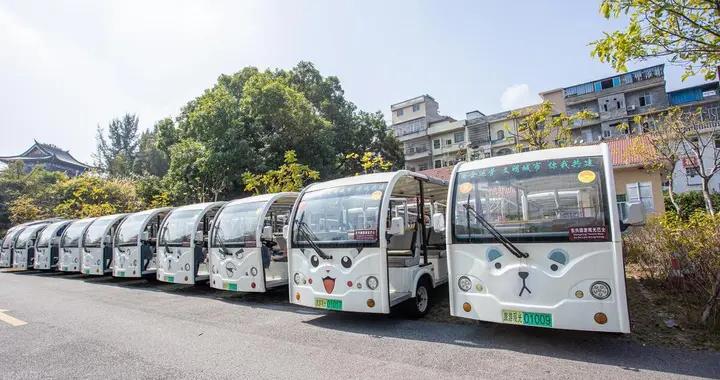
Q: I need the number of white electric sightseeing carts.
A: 10